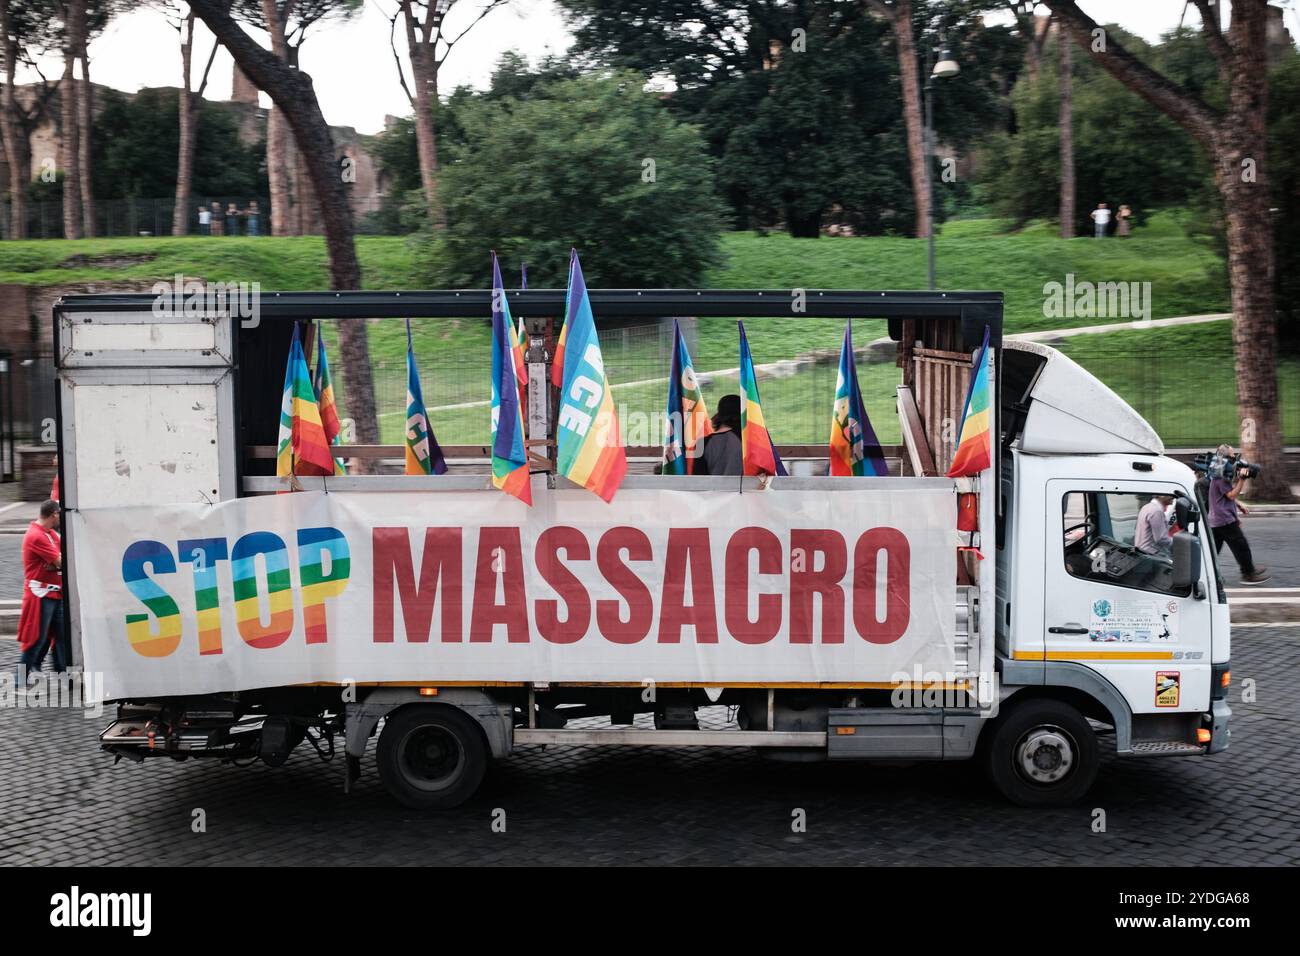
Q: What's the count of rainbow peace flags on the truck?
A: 10